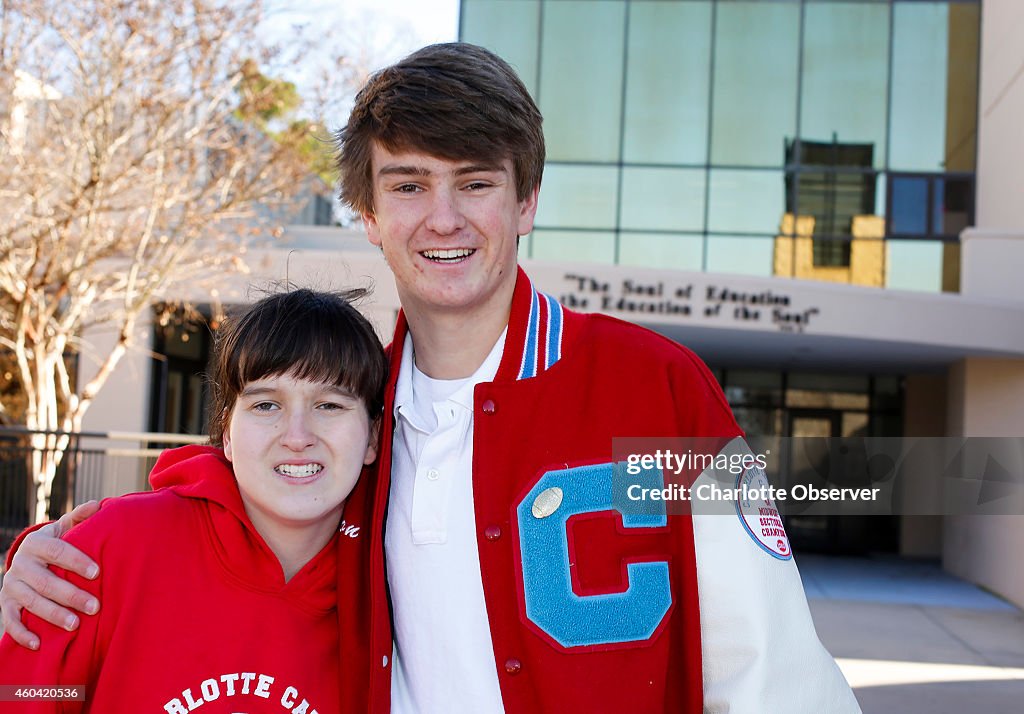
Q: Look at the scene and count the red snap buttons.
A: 3